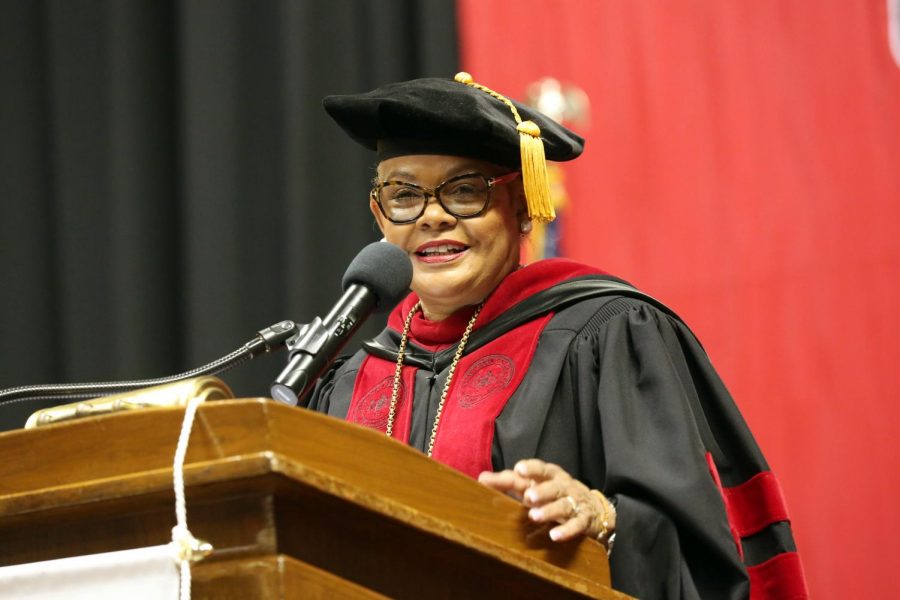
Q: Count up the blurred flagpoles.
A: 1